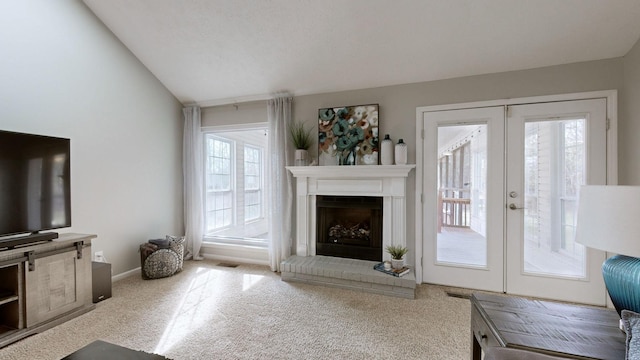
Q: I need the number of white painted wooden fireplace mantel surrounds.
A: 1